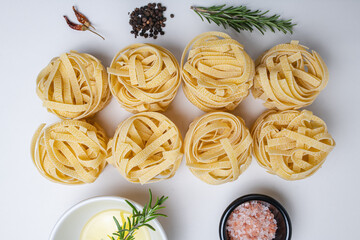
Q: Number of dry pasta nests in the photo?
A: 8